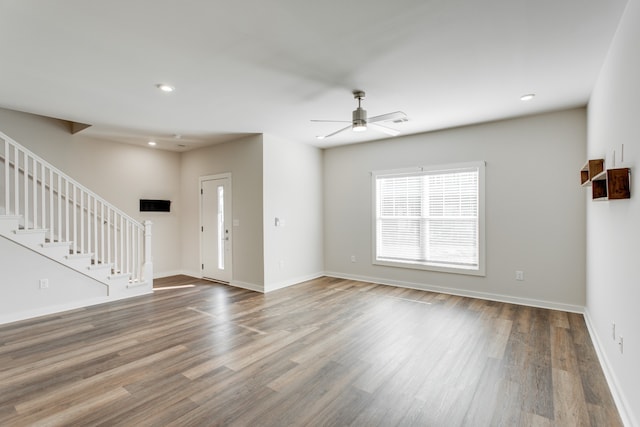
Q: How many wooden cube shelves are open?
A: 2